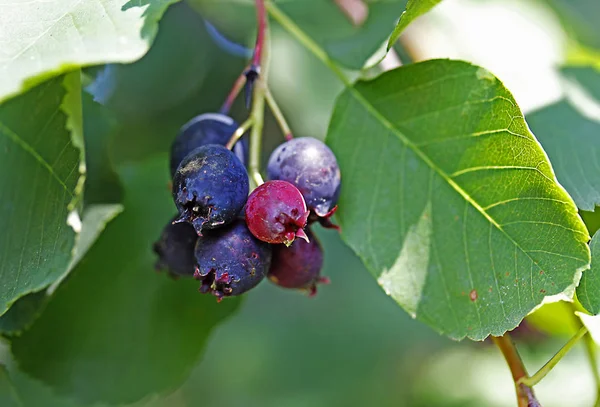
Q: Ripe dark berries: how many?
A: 5